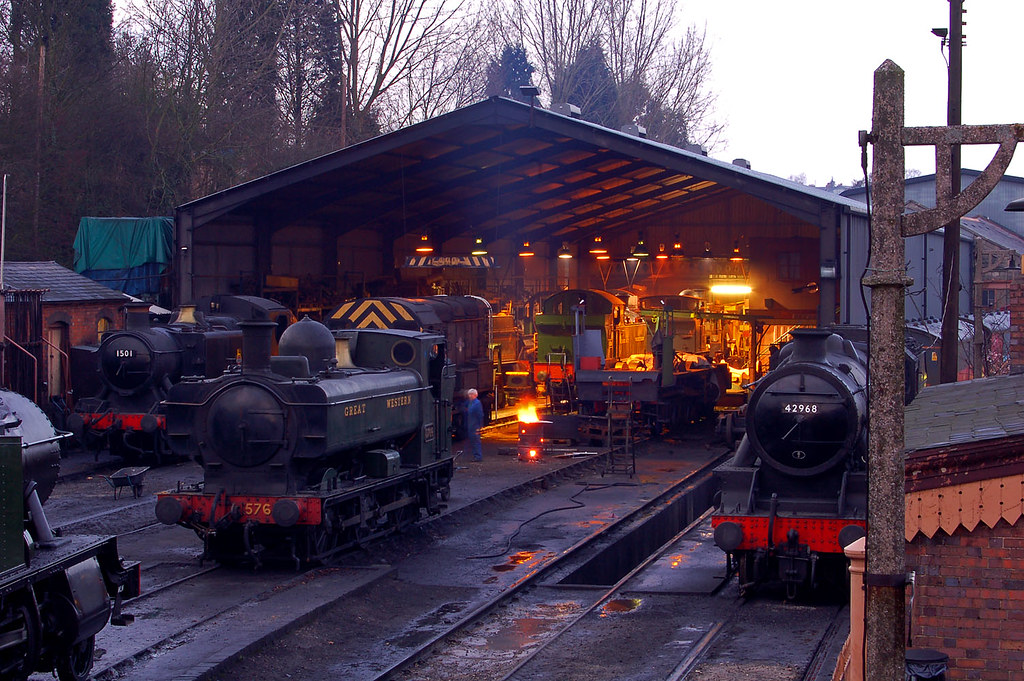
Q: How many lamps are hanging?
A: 12